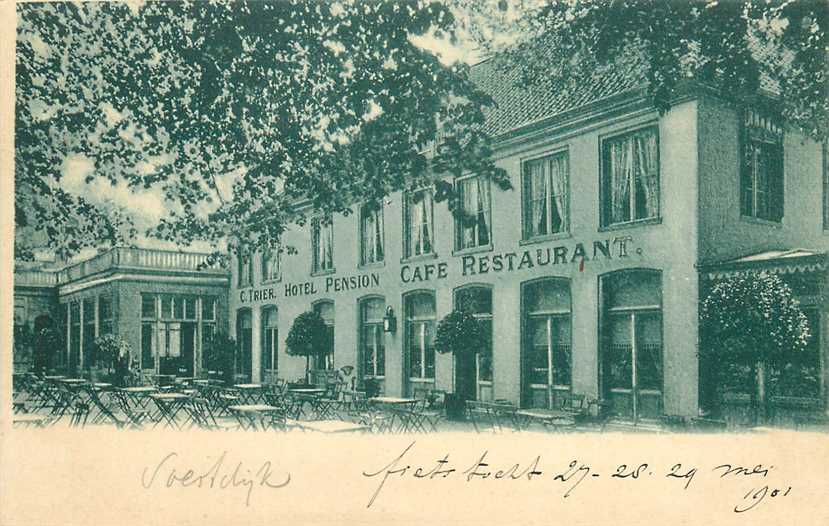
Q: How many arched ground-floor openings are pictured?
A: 8